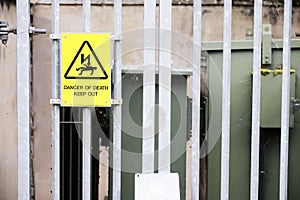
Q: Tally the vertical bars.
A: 10